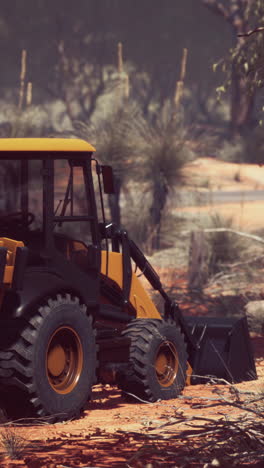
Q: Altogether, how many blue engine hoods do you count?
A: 0